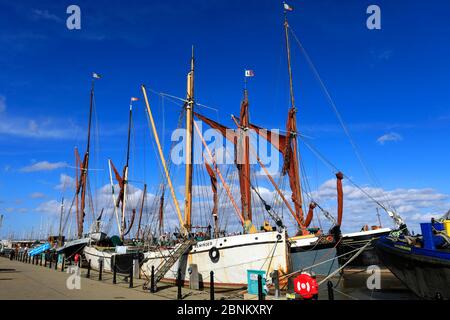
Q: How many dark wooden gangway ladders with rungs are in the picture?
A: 1